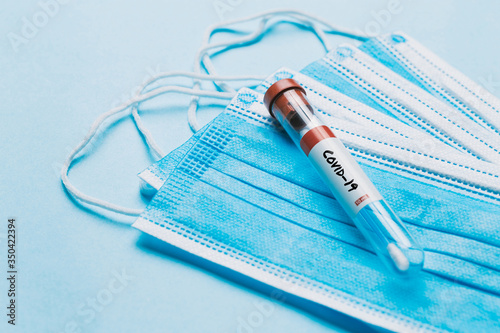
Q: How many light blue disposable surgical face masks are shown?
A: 4